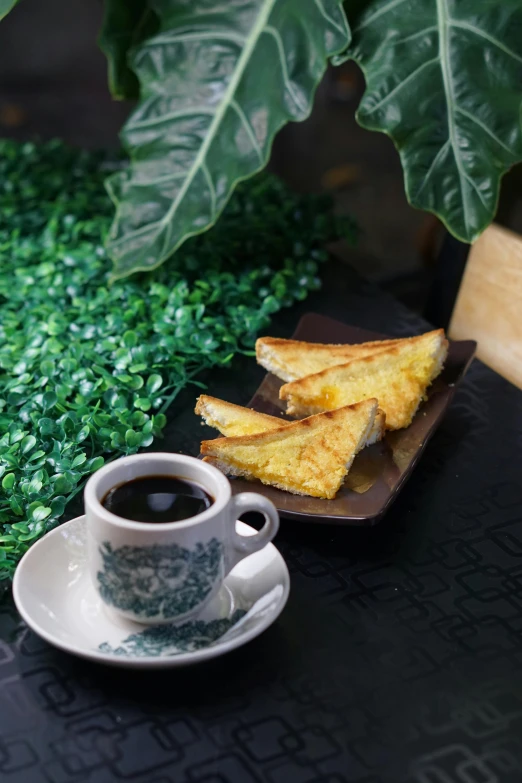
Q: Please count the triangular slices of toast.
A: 4